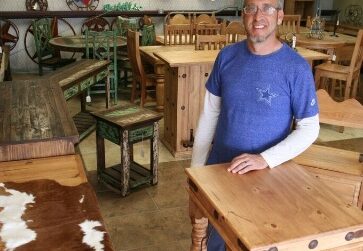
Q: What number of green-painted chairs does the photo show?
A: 4